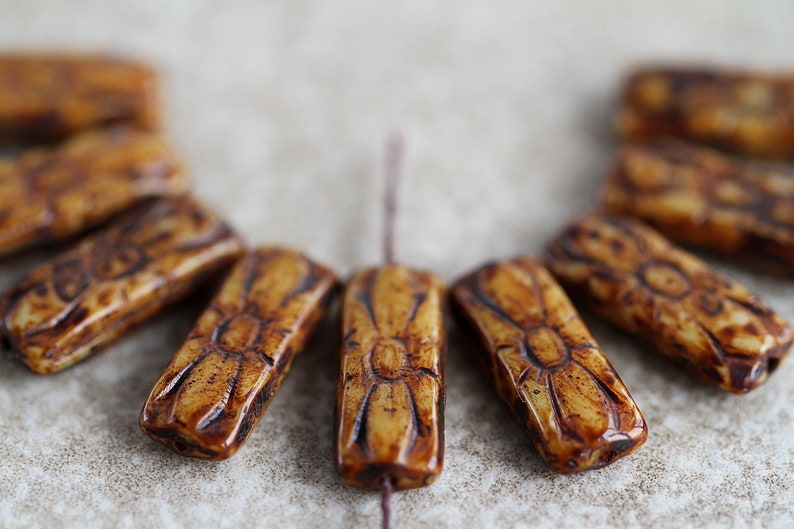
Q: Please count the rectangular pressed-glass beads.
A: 9